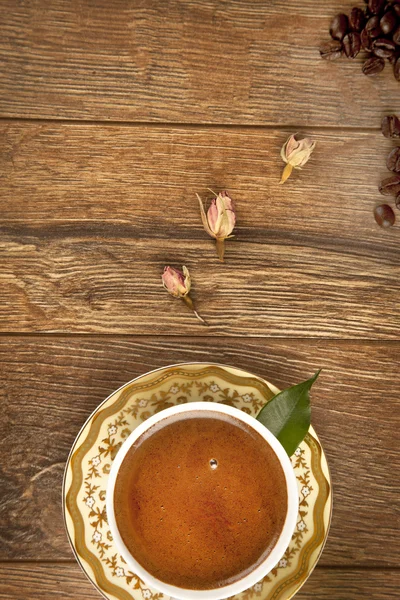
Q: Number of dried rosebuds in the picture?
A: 3